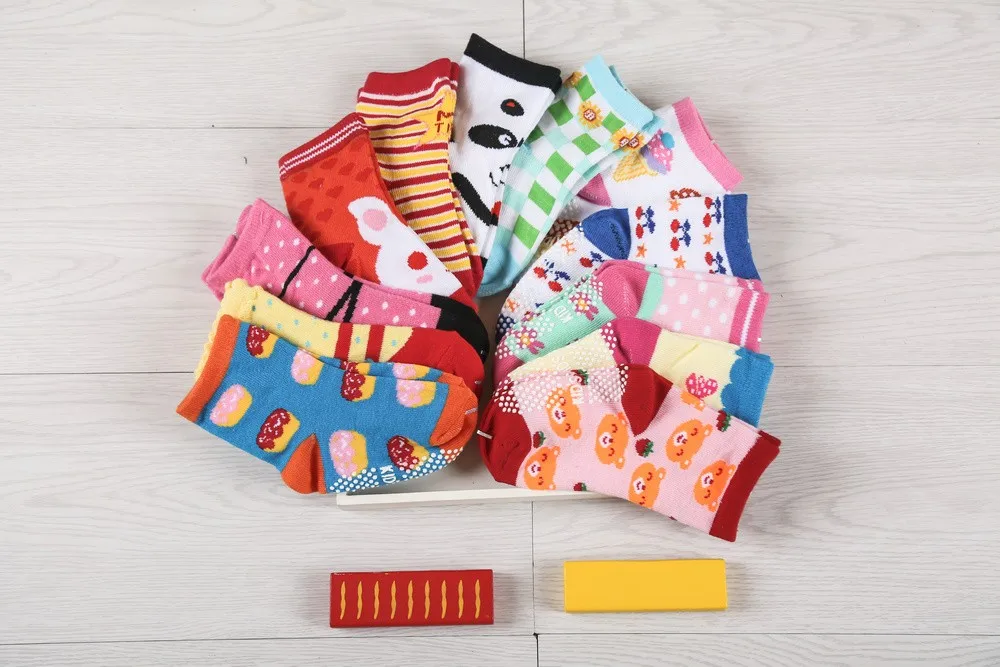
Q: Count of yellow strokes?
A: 9